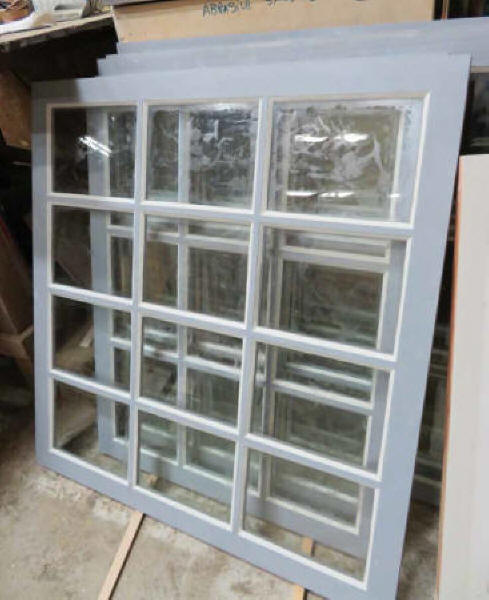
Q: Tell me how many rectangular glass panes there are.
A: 12